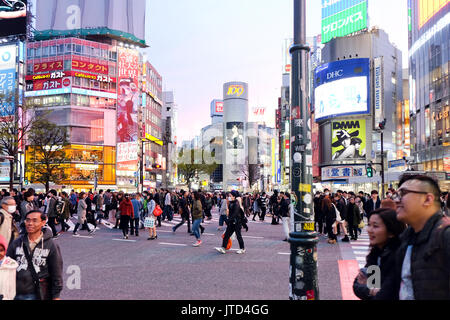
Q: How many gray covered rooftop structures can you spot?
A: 1